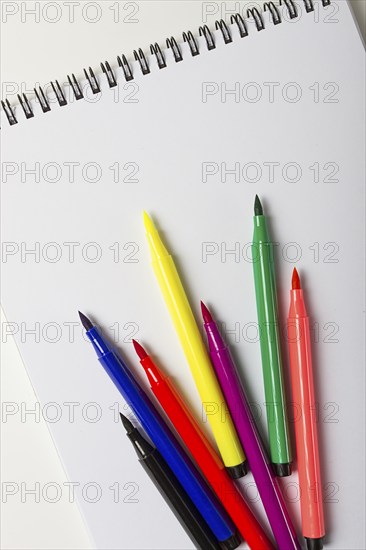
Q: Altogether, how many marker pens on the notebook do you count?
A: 7